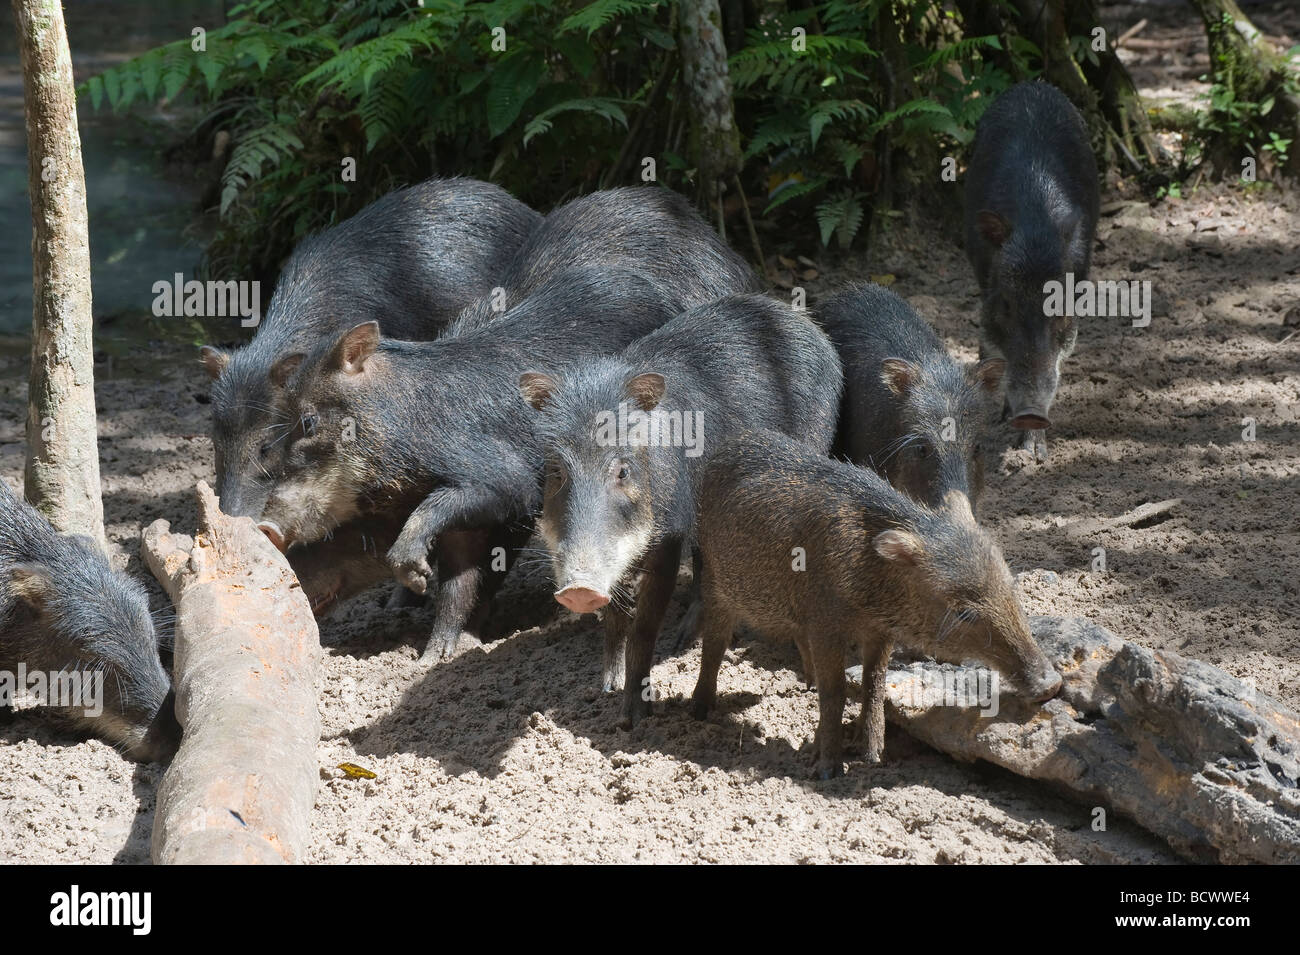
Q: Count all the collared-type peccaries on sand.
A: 8